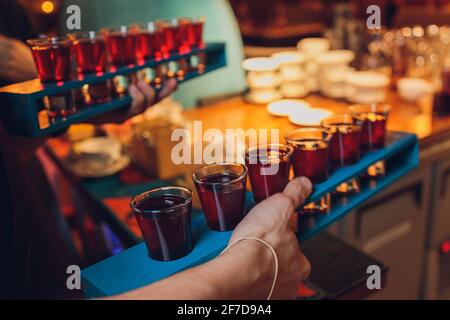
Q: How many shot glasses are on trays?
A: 12